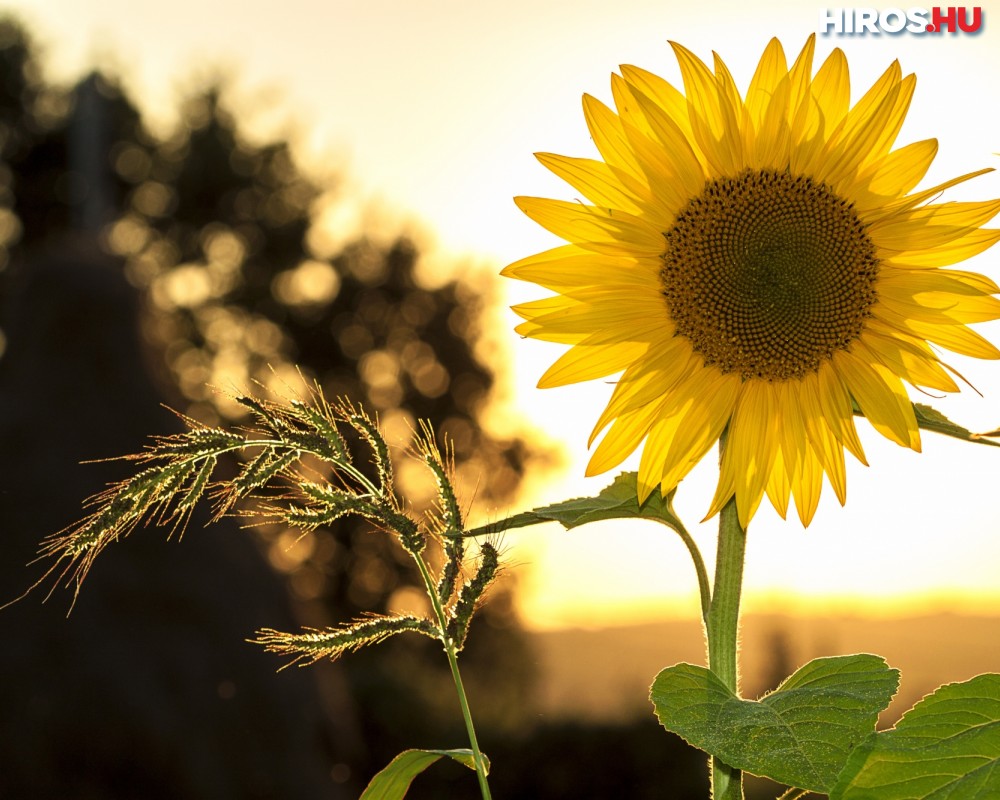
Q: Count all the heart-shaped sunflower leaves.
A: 2